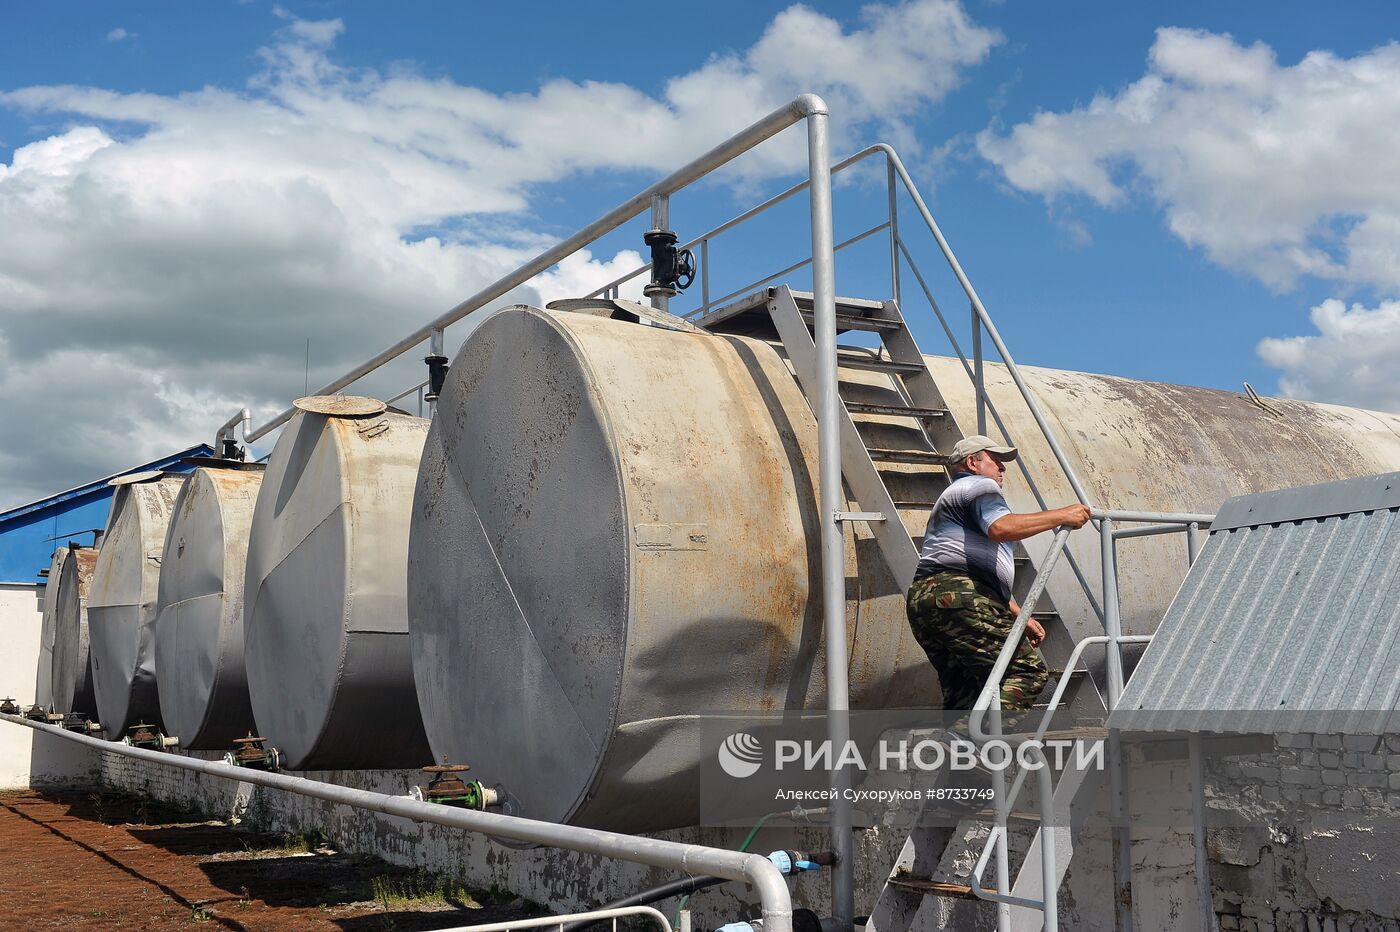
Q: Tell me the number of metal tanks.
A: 6